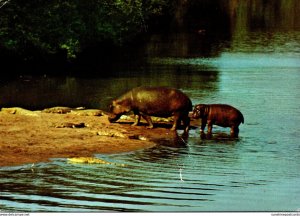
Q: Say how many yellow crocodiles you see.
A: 1